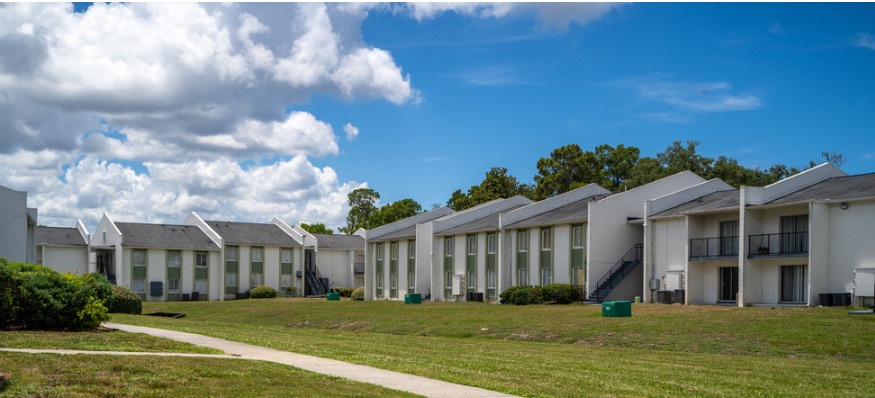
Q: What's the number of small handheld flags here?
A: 0